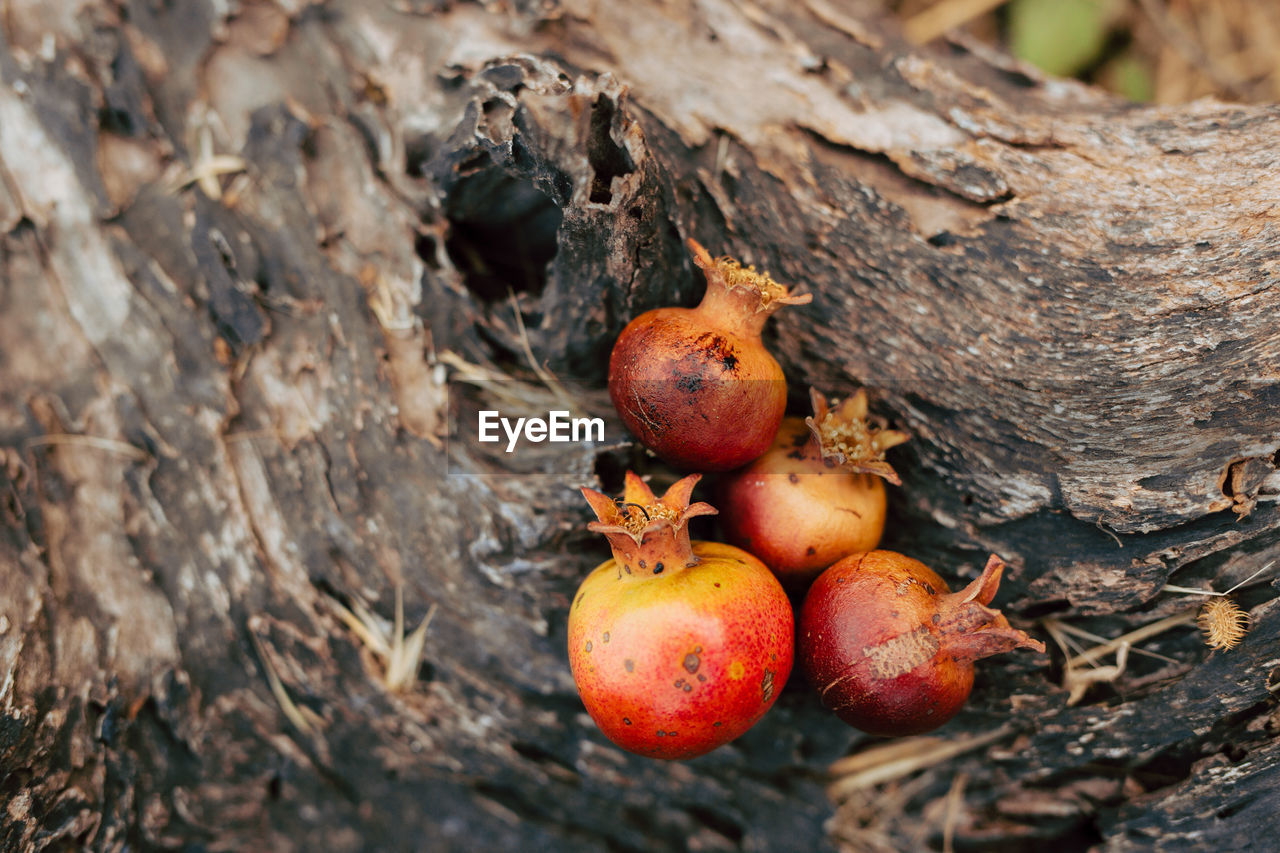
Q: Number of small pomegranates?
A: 4